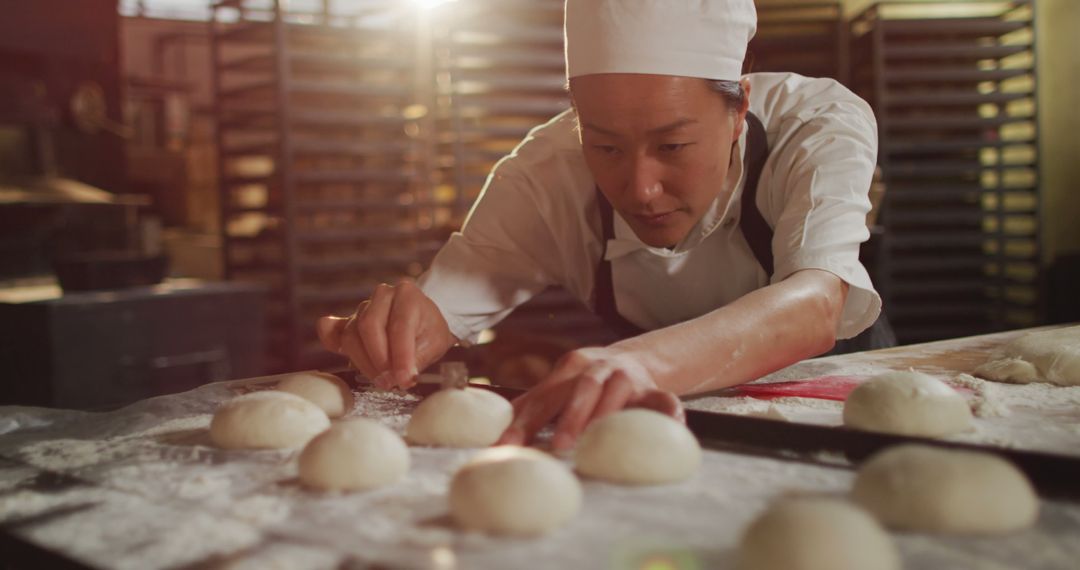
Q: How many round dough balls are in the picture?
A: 9